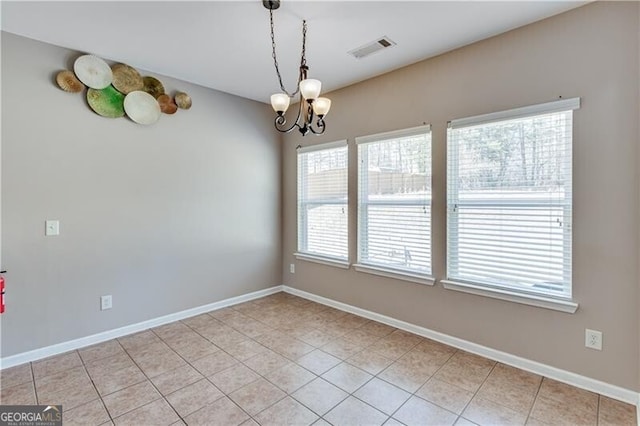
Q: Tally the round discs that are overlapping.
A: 8